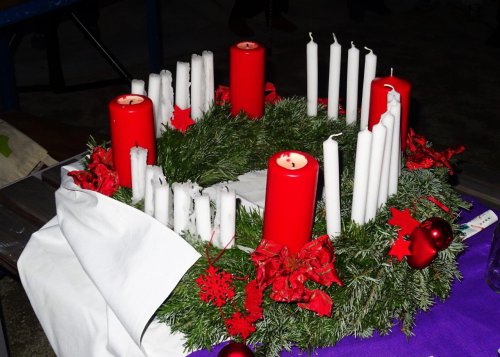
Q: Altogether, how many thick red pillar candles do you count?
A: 4